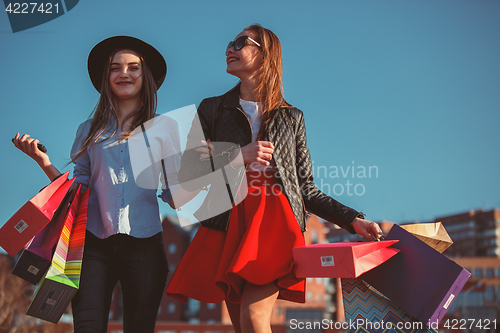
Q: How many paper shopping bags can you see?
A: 7